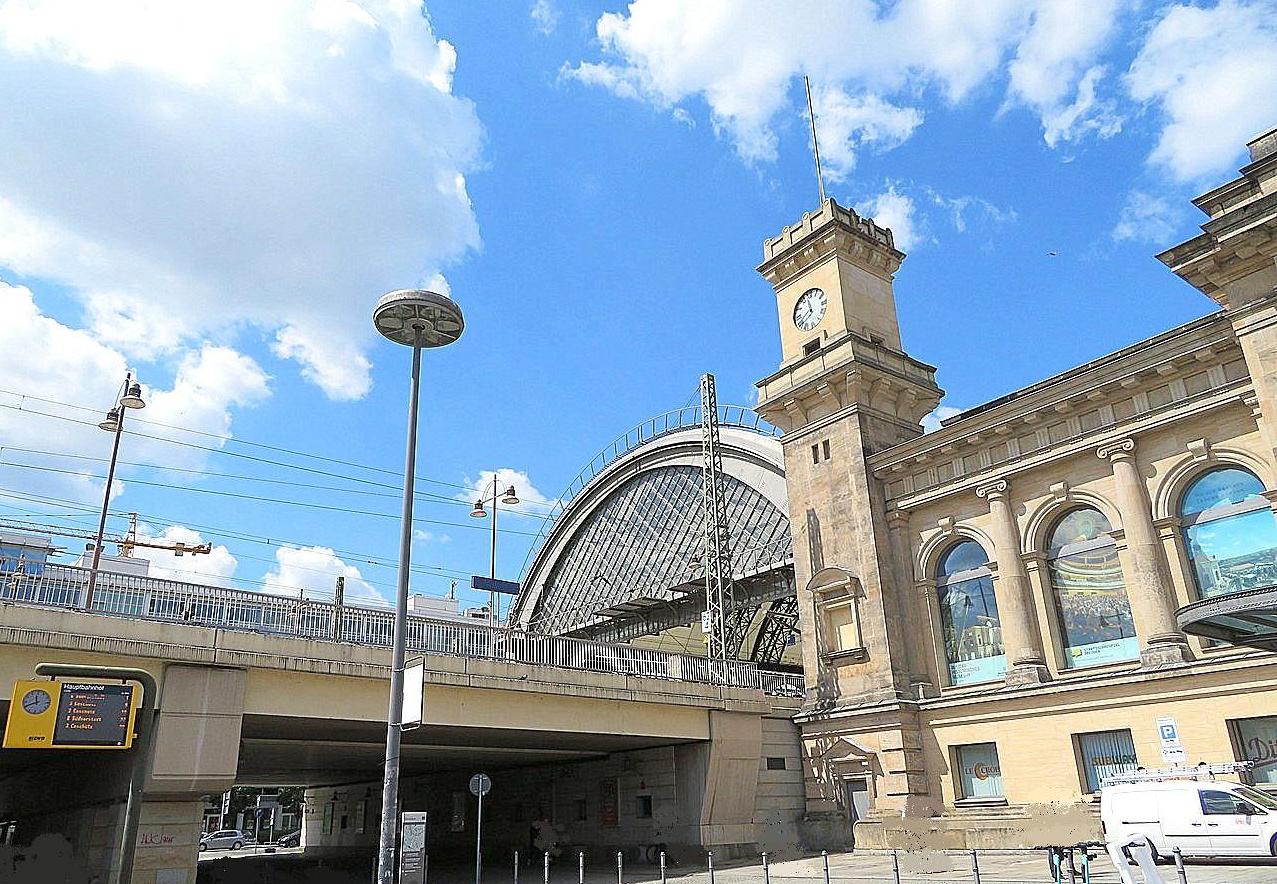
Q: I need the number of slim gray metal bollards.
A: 12